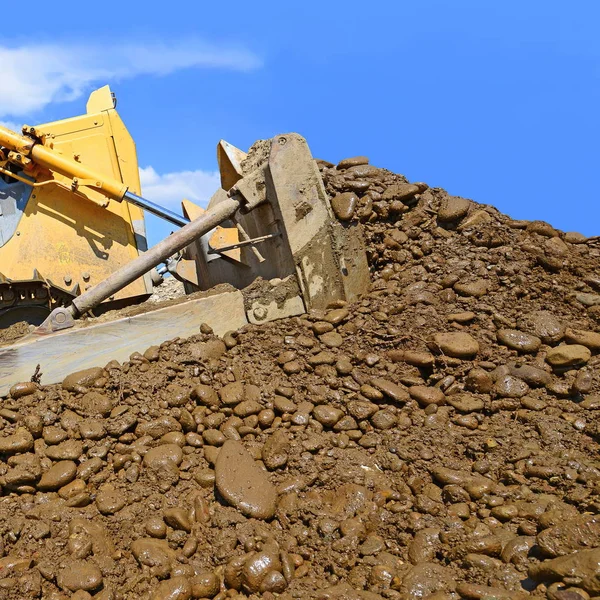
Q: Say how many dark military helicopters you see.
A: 0